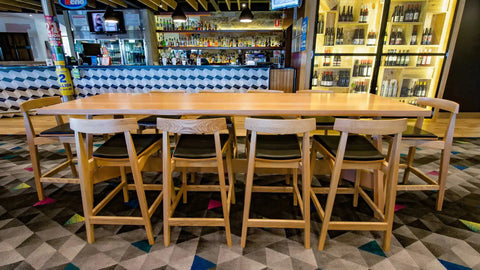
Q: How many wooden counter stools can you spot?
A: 10